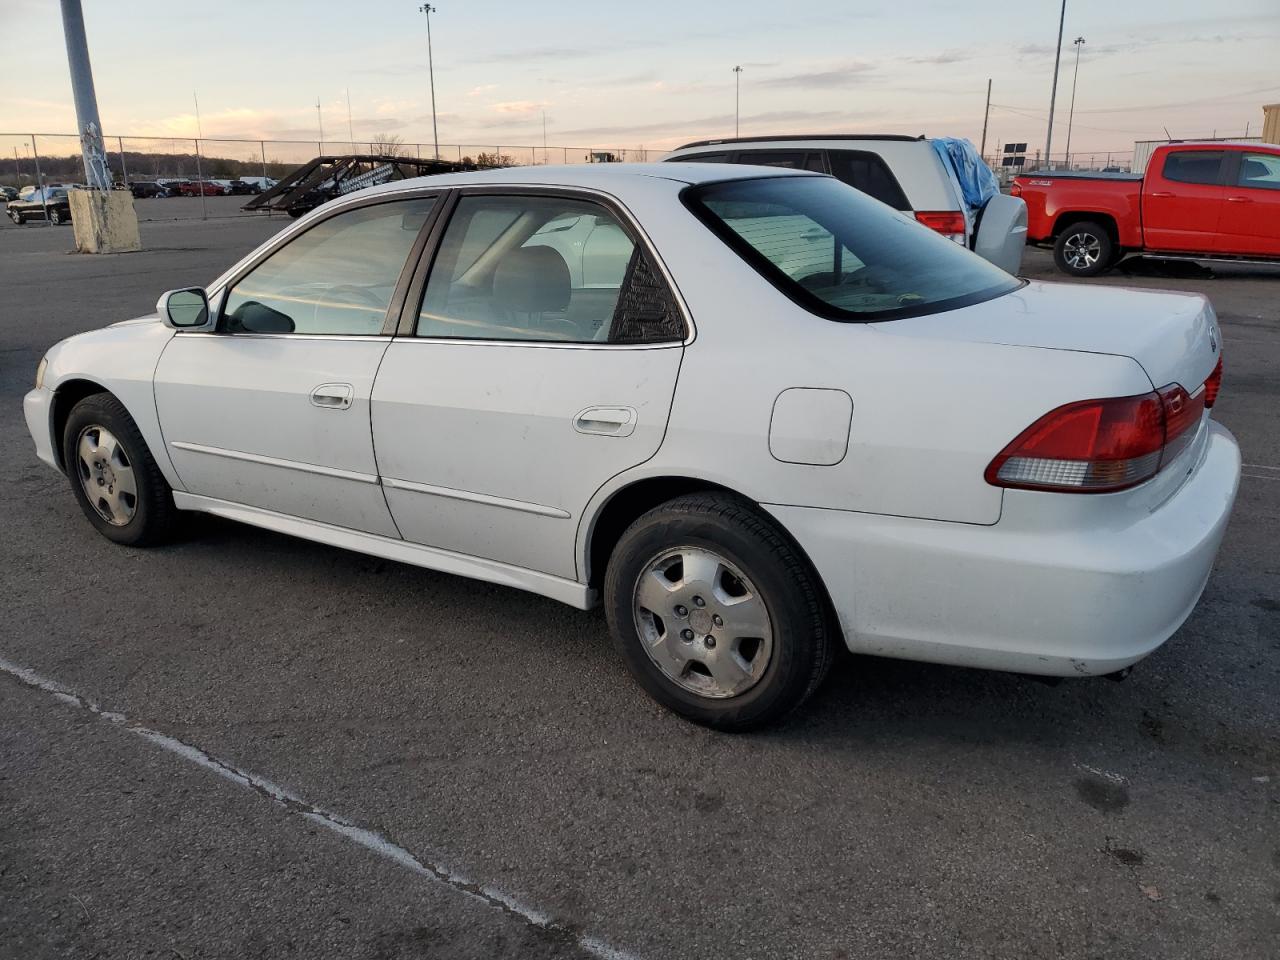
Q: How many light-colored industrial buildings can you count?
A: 2